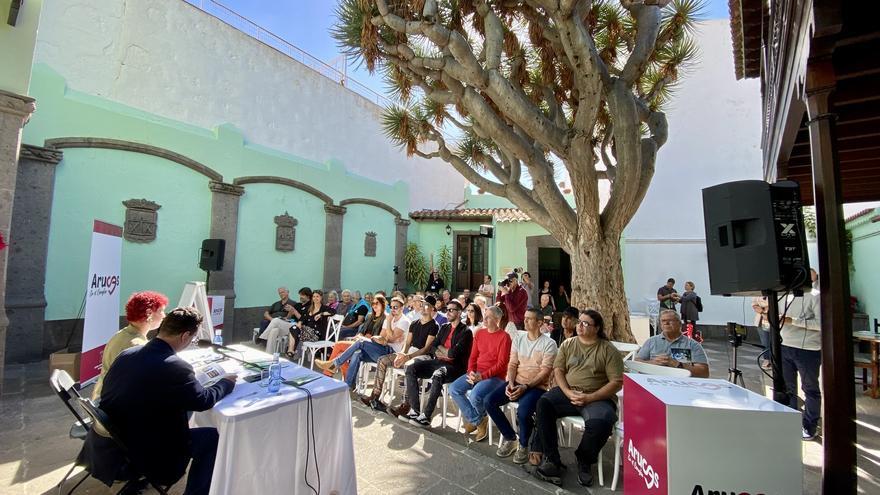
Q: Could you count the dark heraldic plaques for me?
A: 3